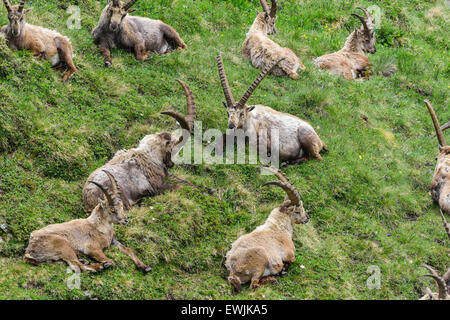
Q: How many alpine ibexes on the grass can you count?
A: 10